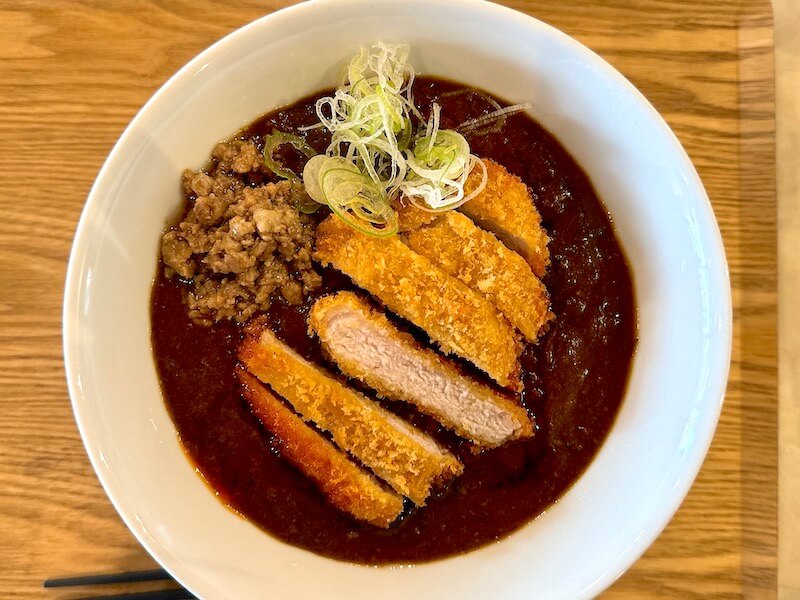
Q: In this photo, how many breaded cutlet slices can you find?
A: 6